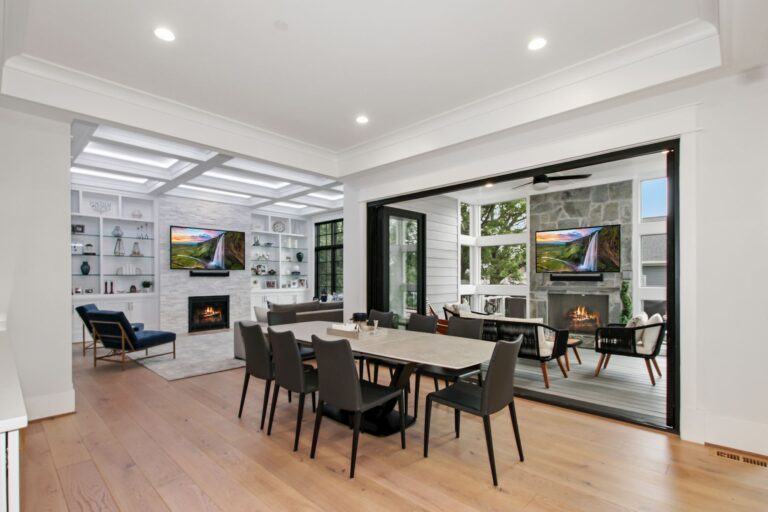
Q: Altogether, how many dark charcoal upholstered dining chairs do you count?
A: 8